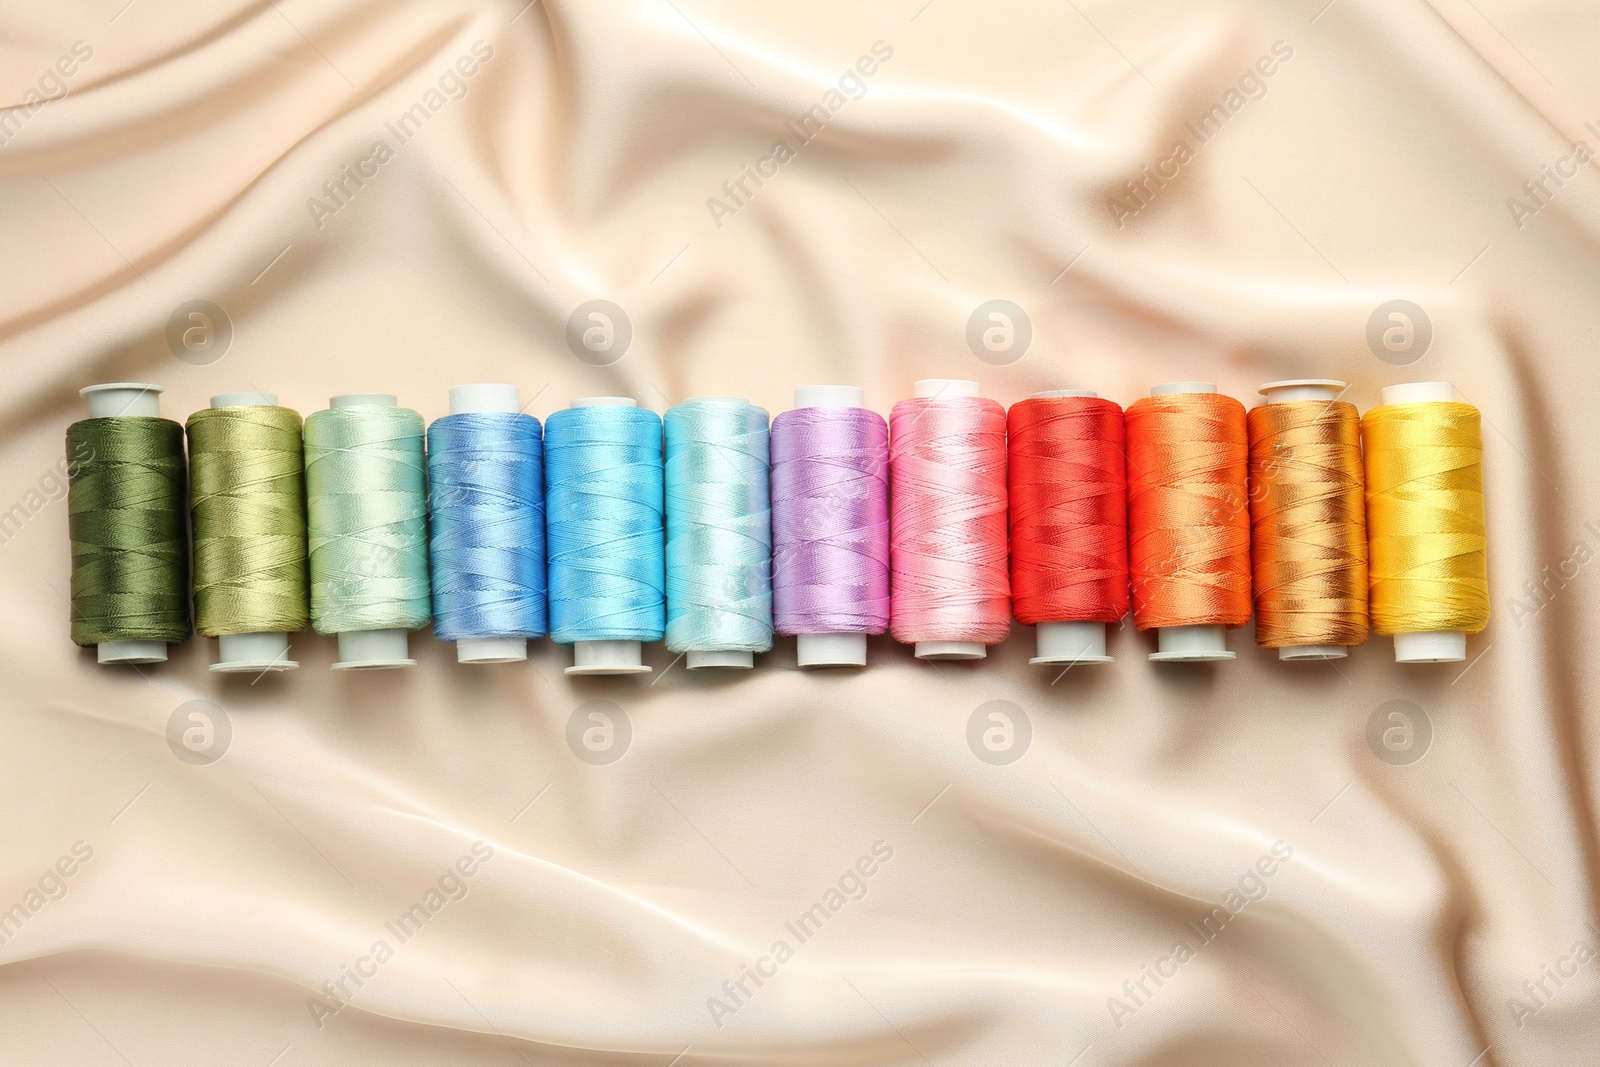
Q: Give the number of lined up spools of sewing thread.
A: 12